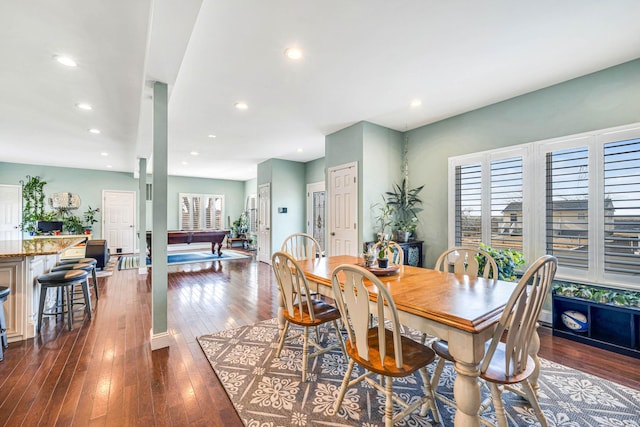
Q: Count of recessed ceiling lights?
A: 12